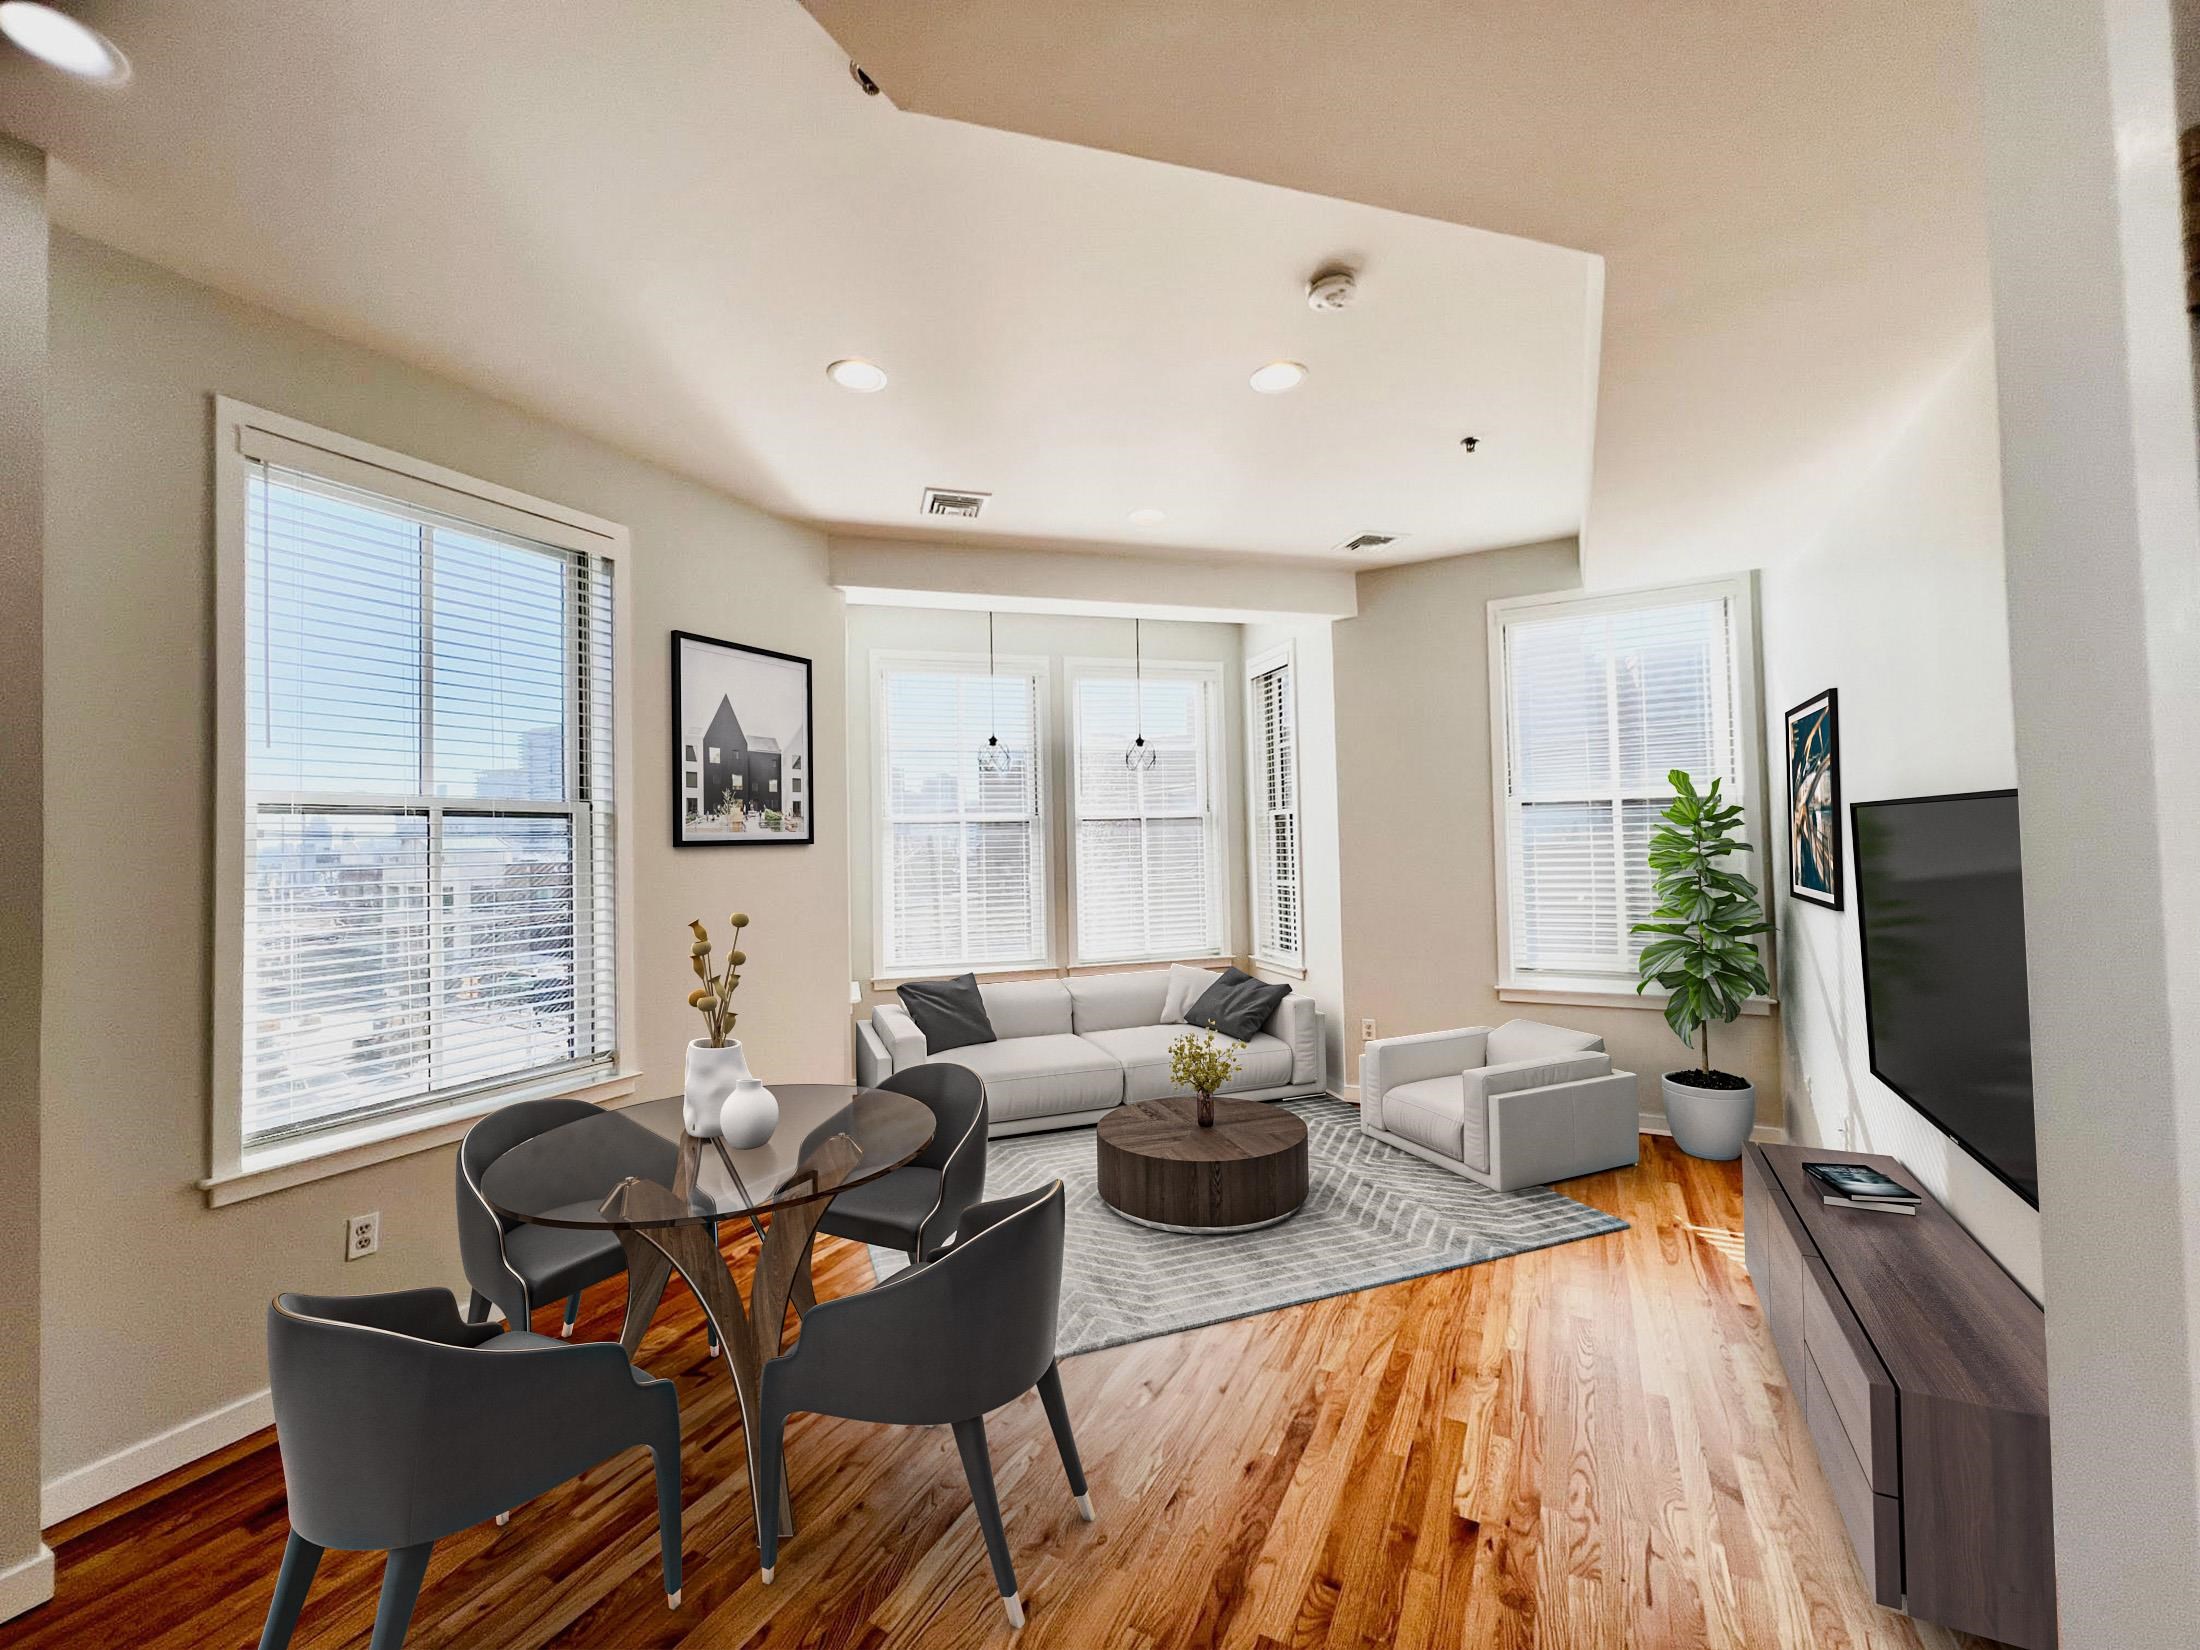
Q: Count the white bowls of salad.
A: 0